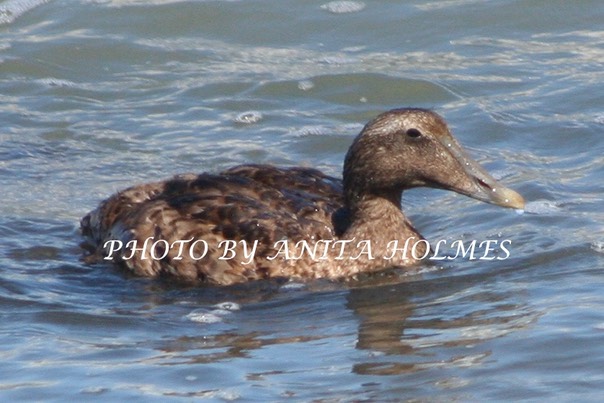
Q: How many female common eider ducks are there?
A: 1